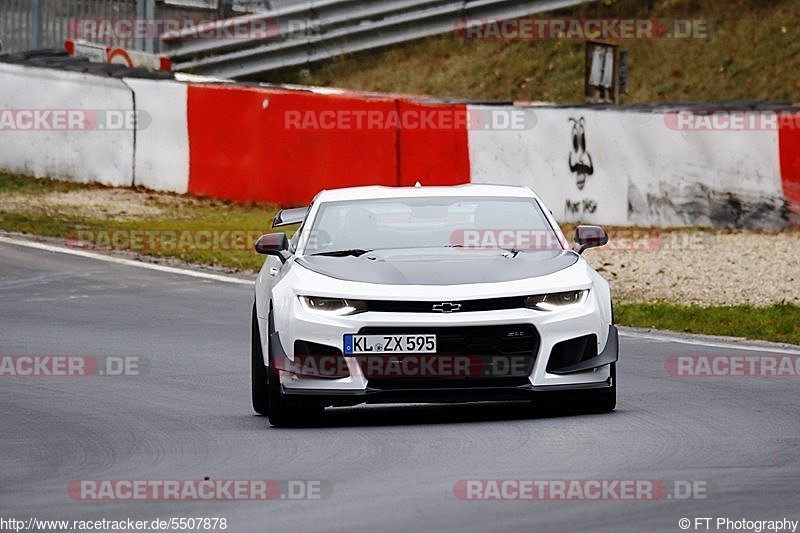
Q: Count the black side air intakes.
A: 2